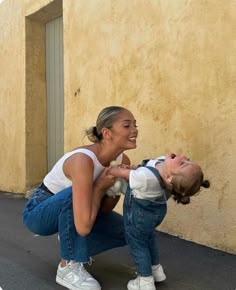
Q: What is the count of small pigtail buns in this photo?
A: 2